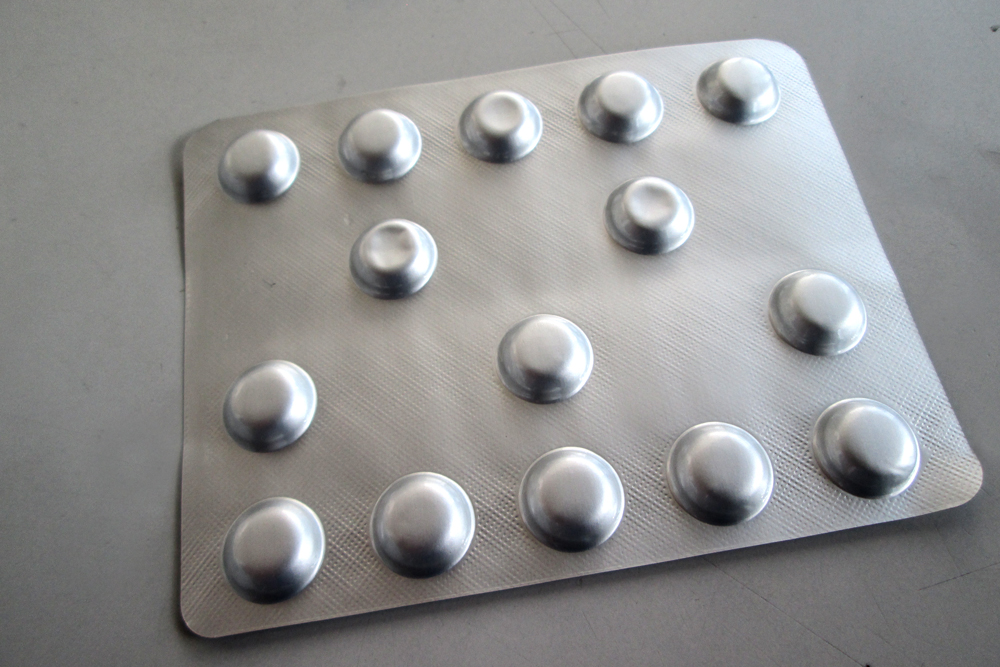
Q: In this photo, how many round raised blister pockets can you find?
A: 15